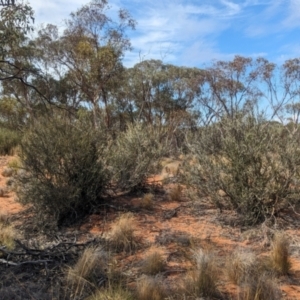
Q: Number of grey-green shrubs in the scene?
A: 3